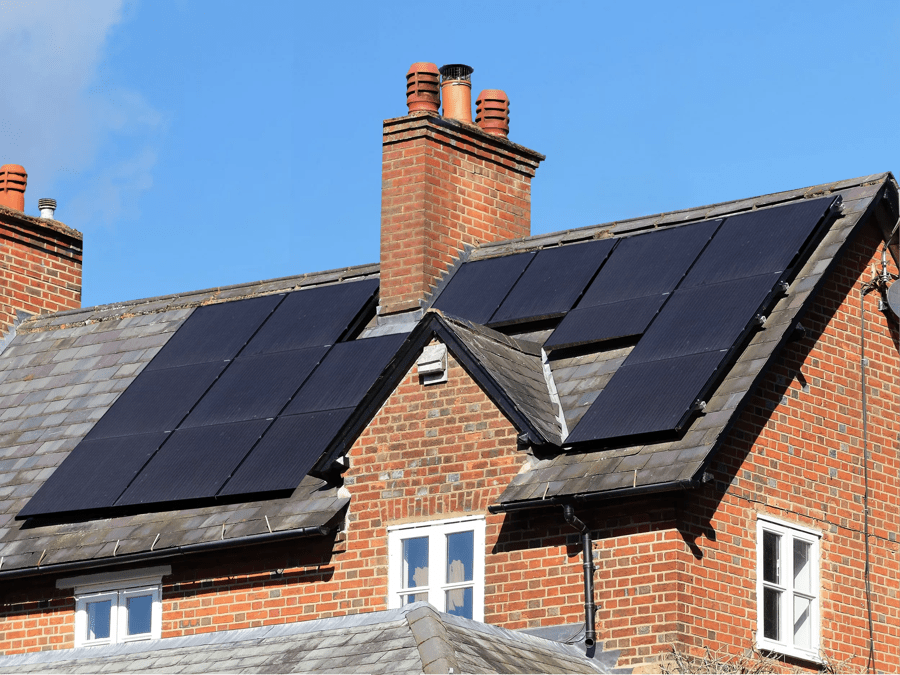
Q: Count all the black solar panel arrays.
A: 2